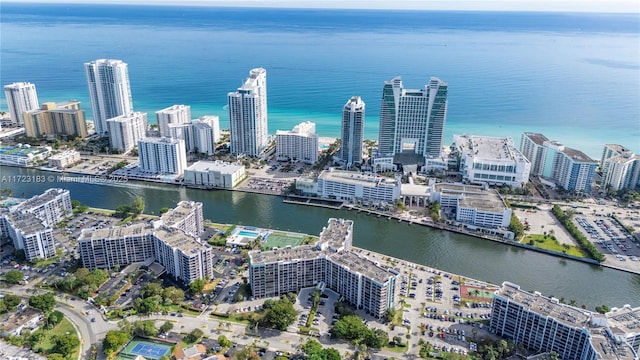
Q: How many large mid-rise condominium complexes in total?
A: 4